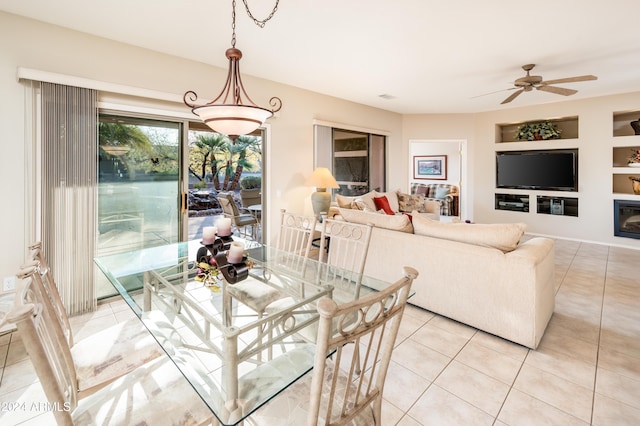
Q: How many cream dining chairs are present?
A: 5